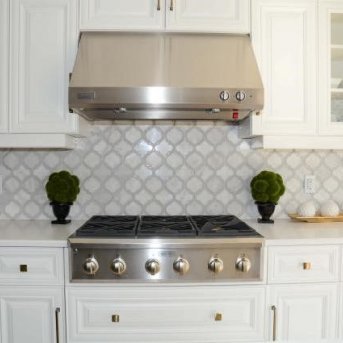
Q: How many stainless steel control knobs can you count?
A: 8